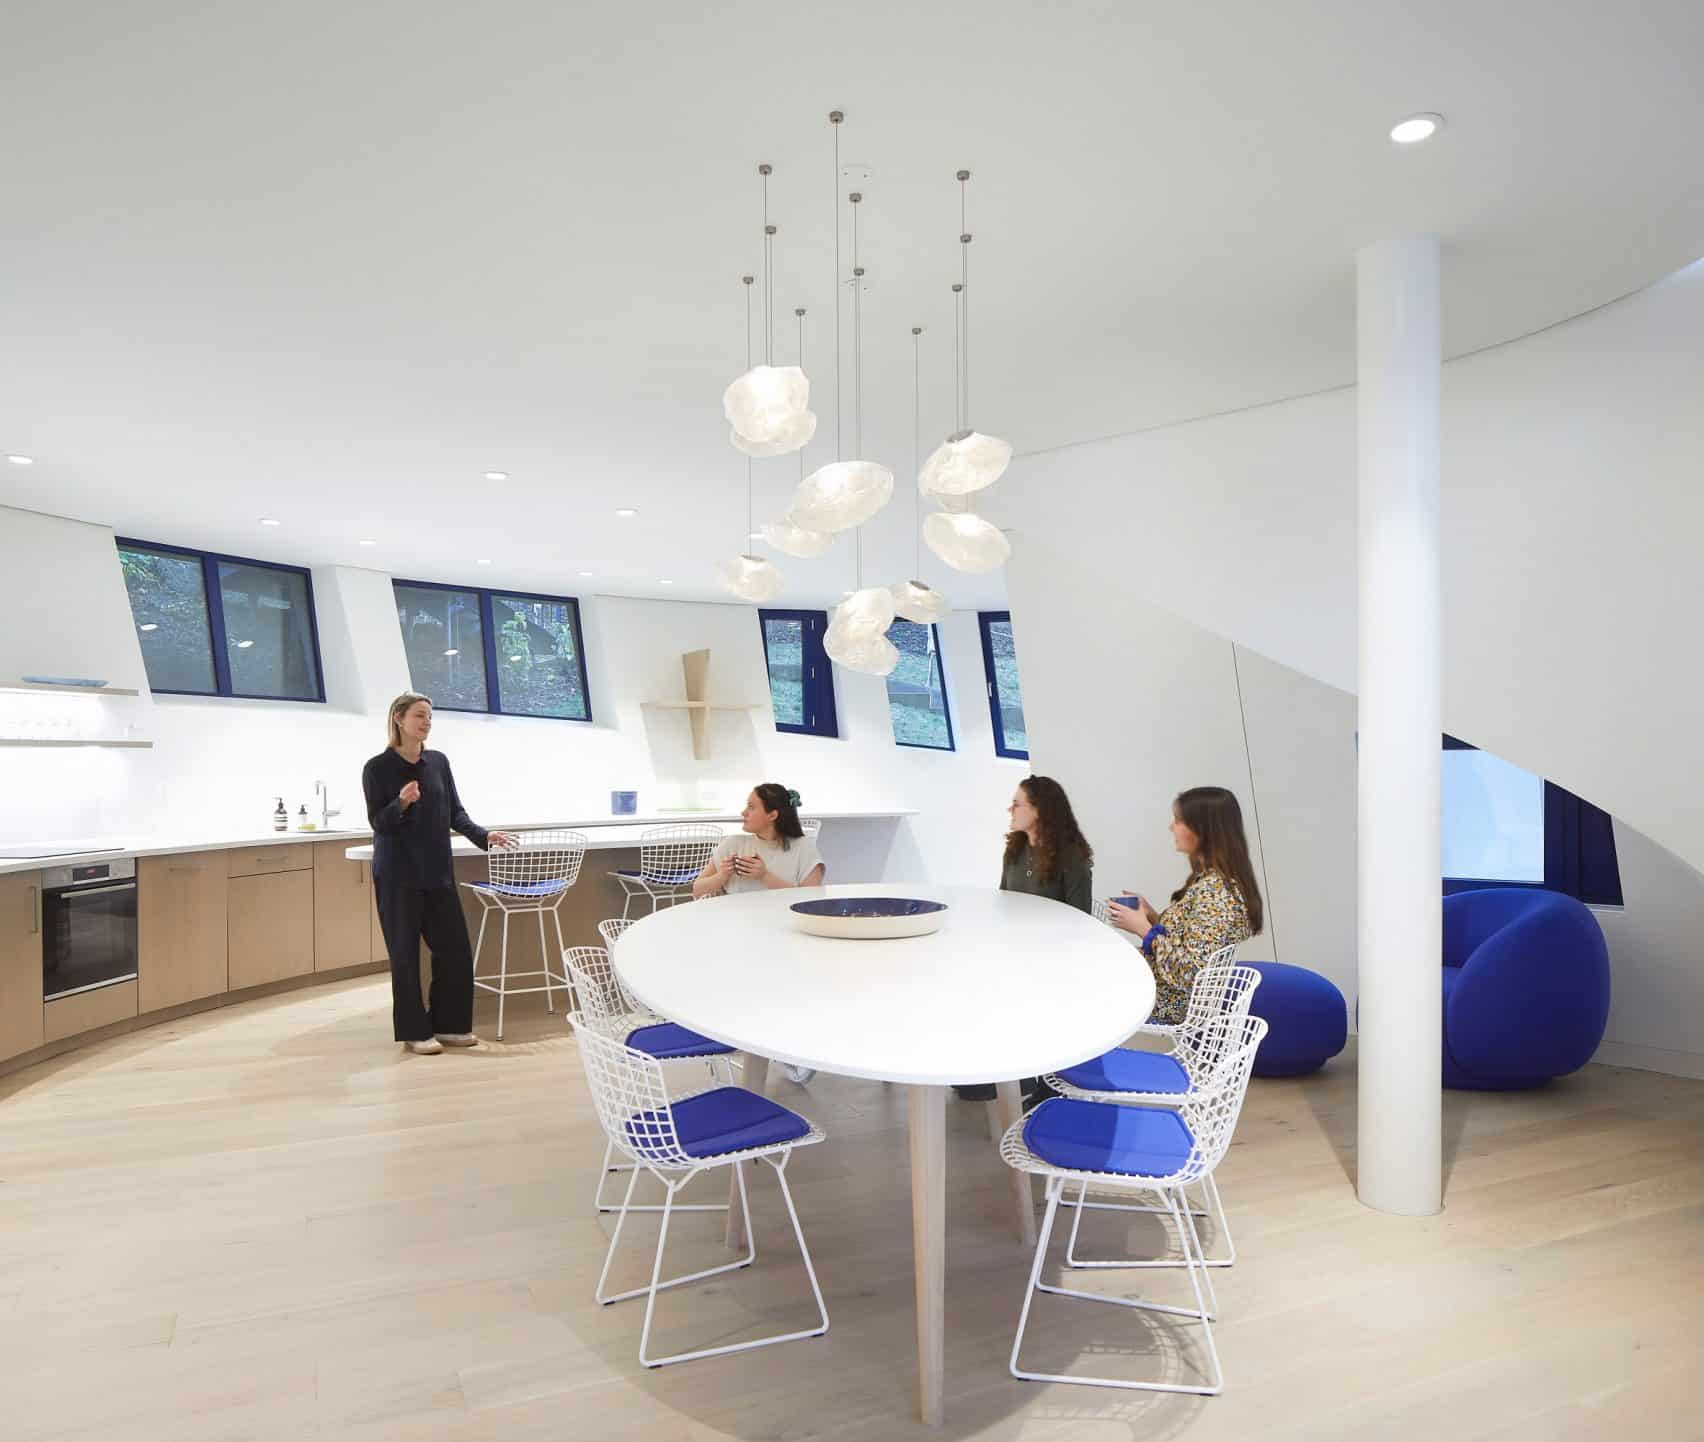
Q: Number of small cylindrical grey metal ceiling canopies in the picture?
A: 11